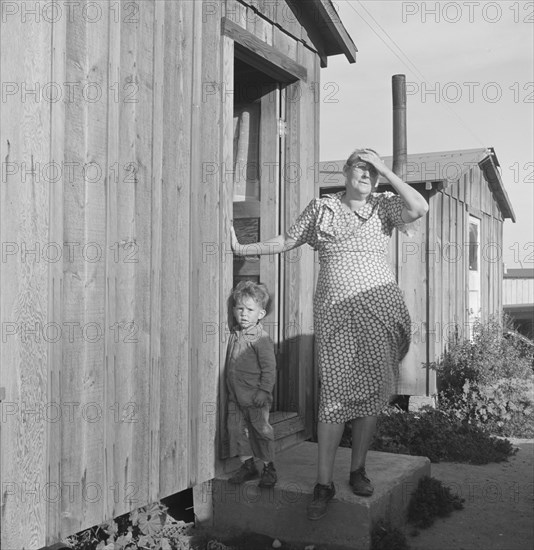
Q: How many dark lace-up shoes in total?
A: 4